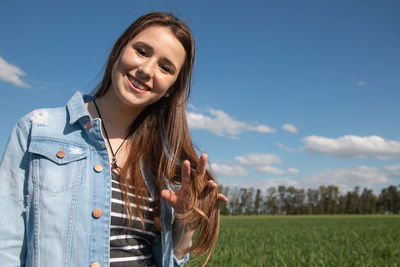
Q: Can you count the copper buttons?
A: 5